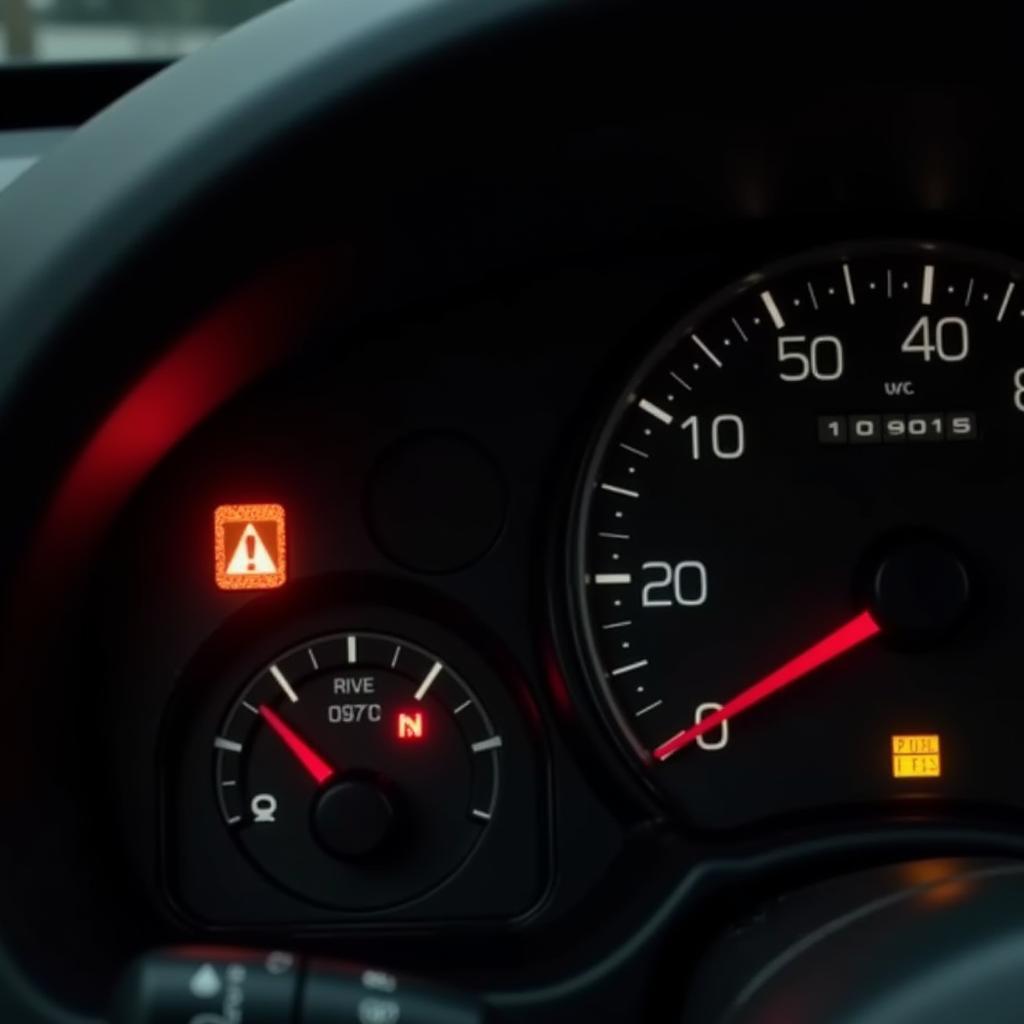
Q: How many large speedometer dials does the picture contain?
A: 1